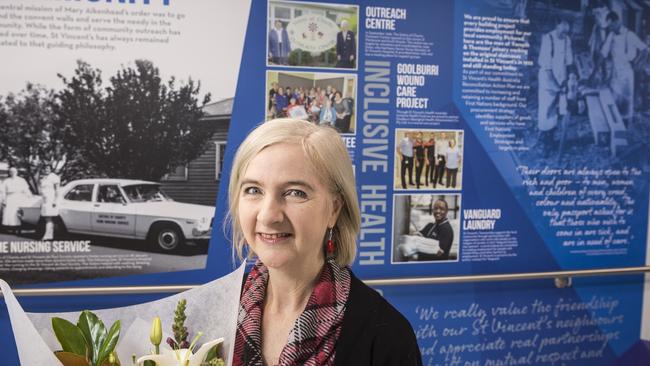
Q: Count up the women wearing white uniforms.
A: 2